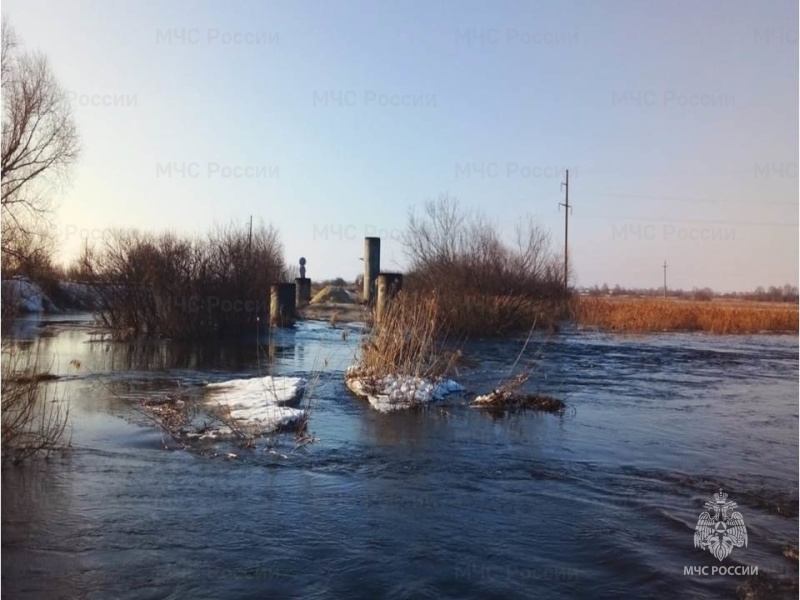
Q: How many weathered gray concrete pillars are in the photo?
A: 4